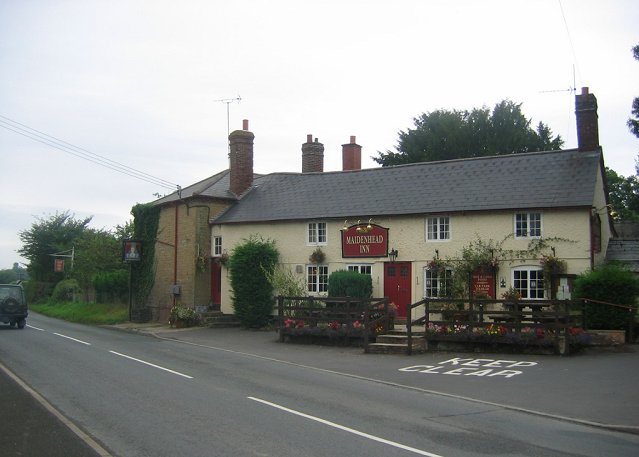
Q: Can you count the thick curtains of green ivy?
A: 1